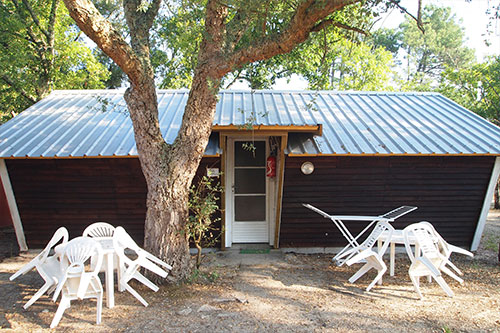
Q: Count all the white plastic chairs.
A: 7